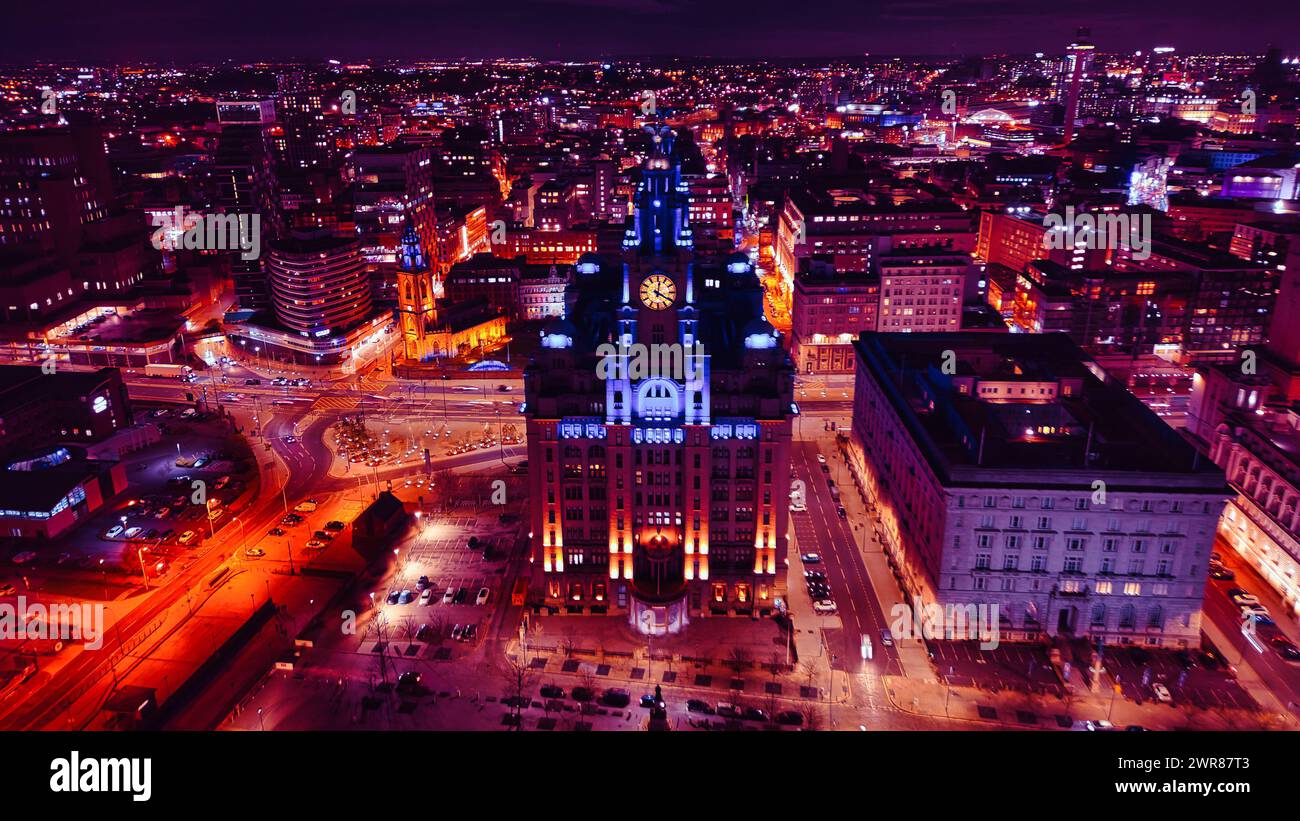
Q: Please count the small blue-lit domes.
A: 4